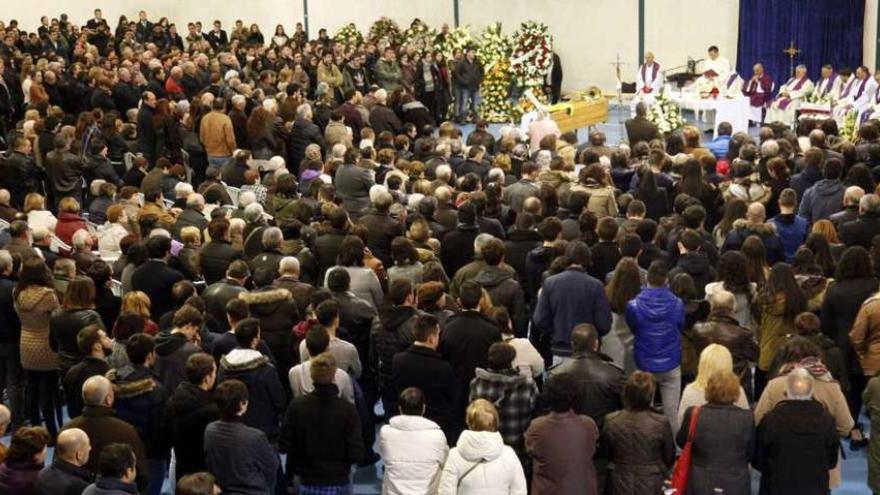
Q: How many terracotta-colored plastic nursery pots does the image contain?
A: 0